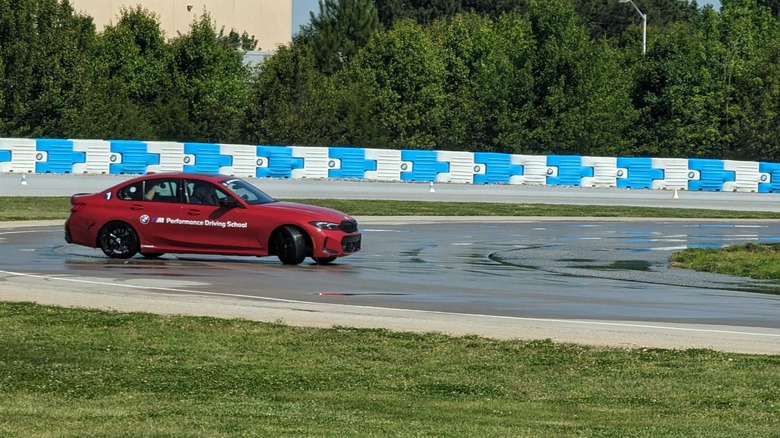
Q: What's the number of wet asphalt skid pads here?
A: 1